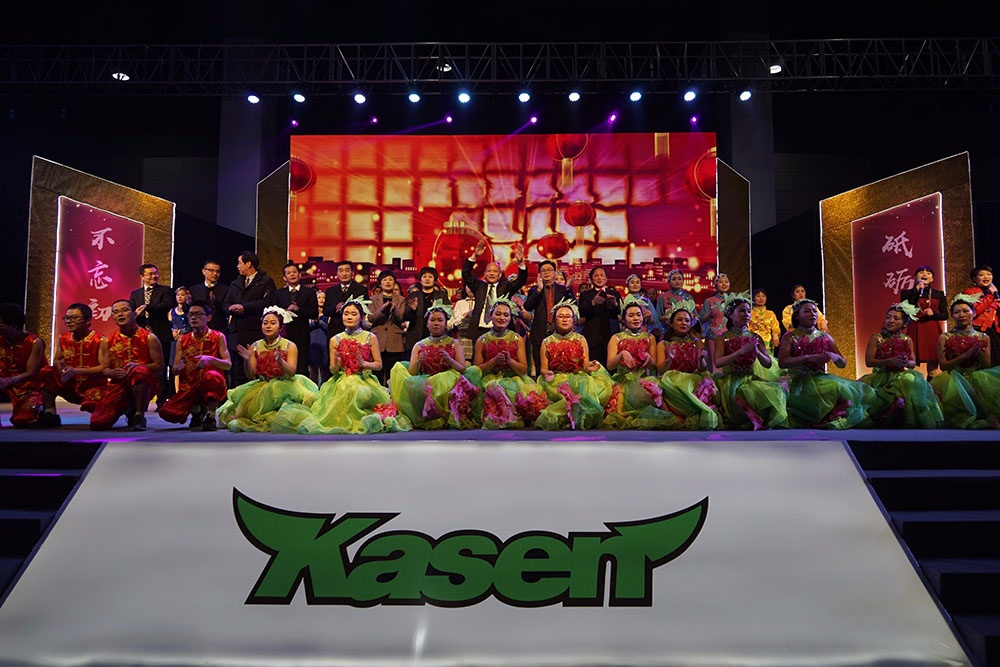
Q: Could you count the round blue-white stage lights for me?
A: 10